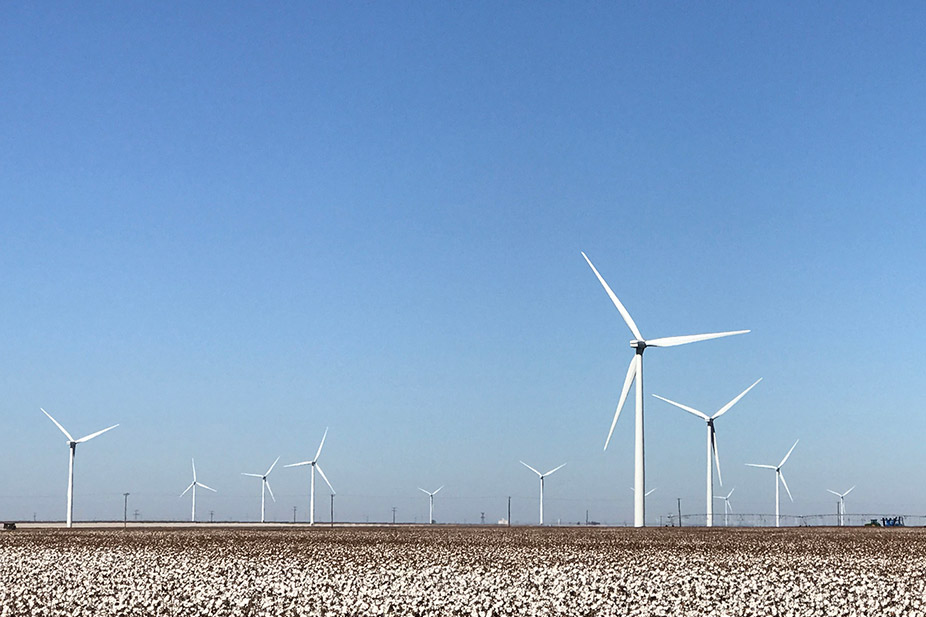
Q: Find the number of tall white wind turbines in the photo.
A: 12